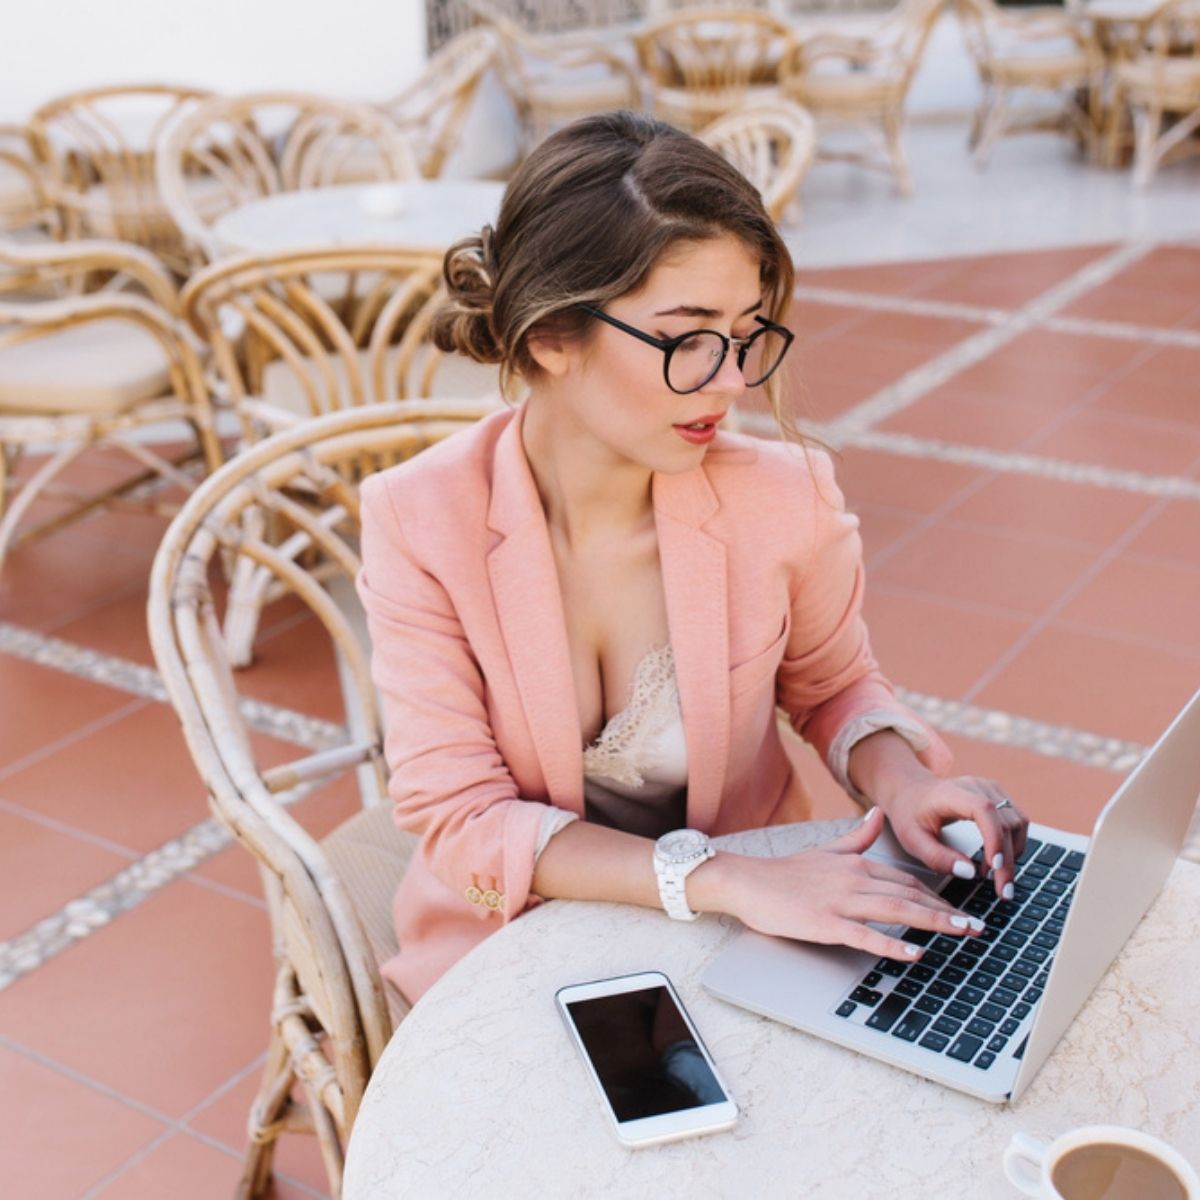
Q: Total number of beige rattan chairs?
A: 13